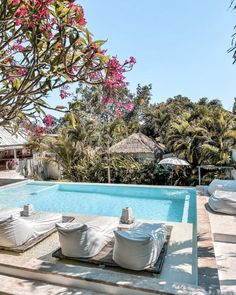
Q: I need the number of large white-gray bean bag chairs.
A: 5